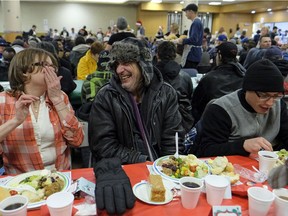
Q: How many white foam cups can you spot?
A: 7